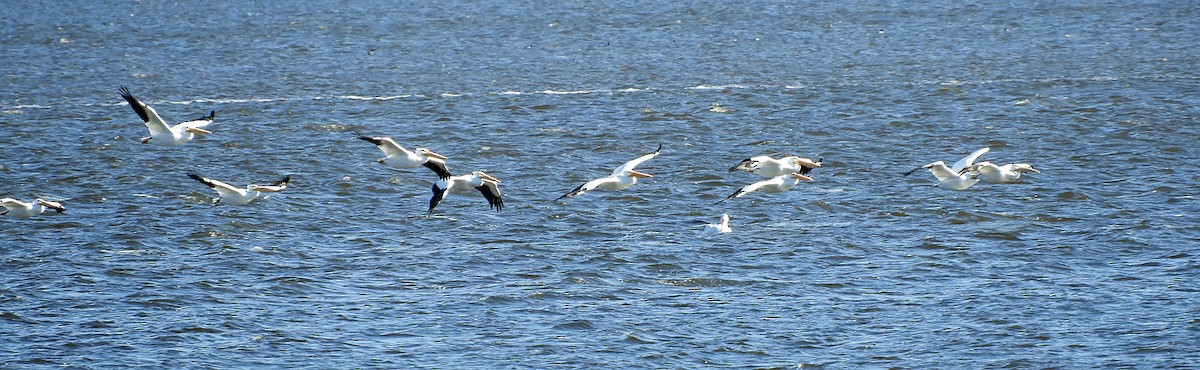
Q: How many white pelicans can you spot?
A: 11